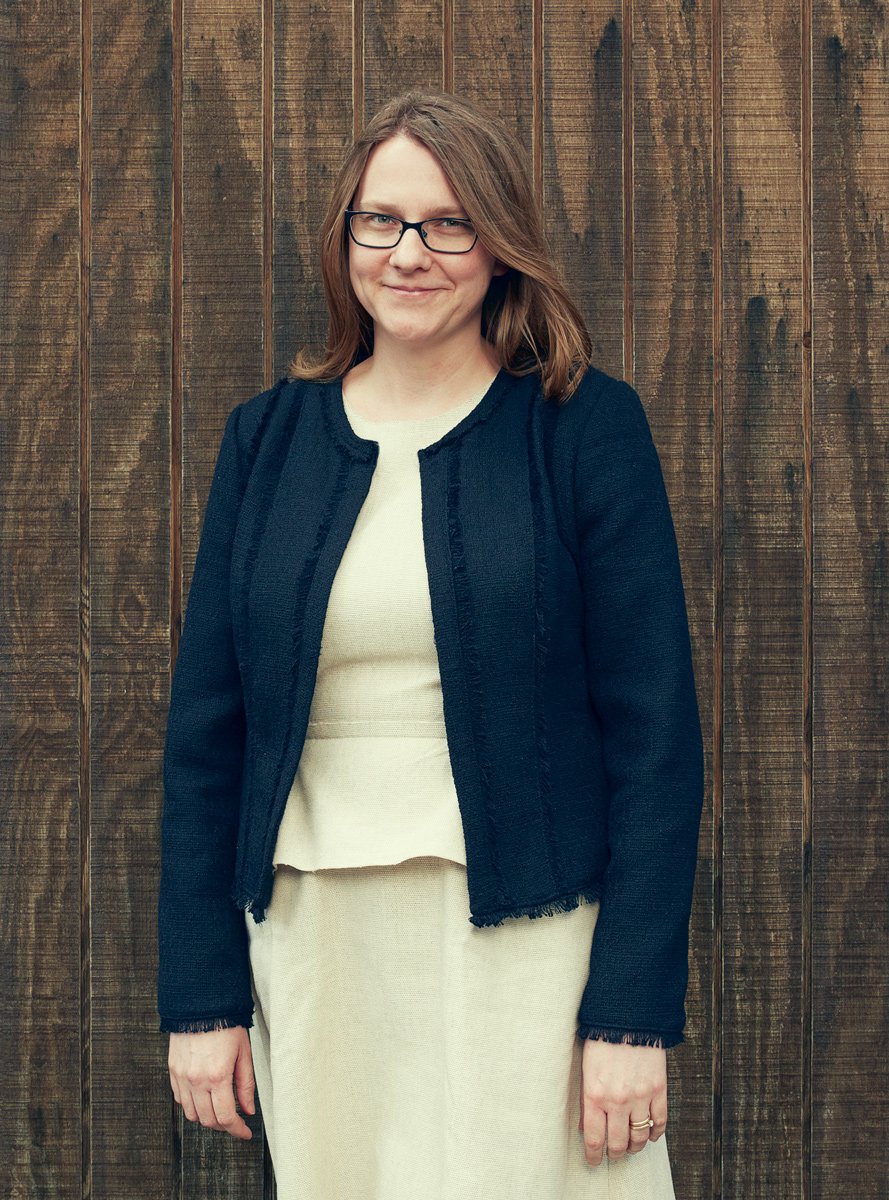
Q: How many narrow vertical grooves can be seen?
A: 9